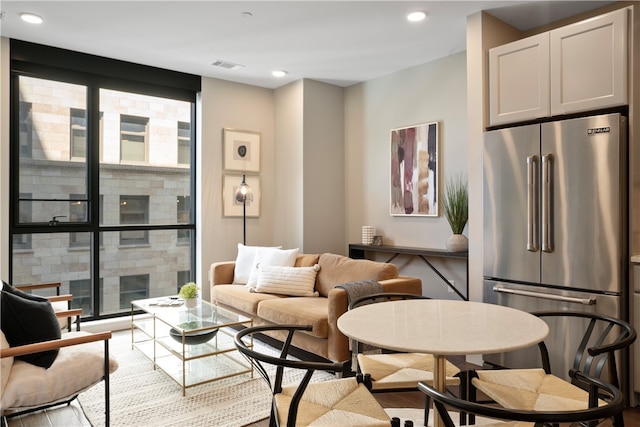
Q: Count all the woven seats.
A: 4